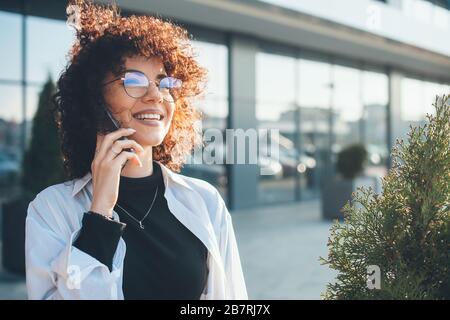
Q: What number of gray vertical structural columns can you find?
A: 2